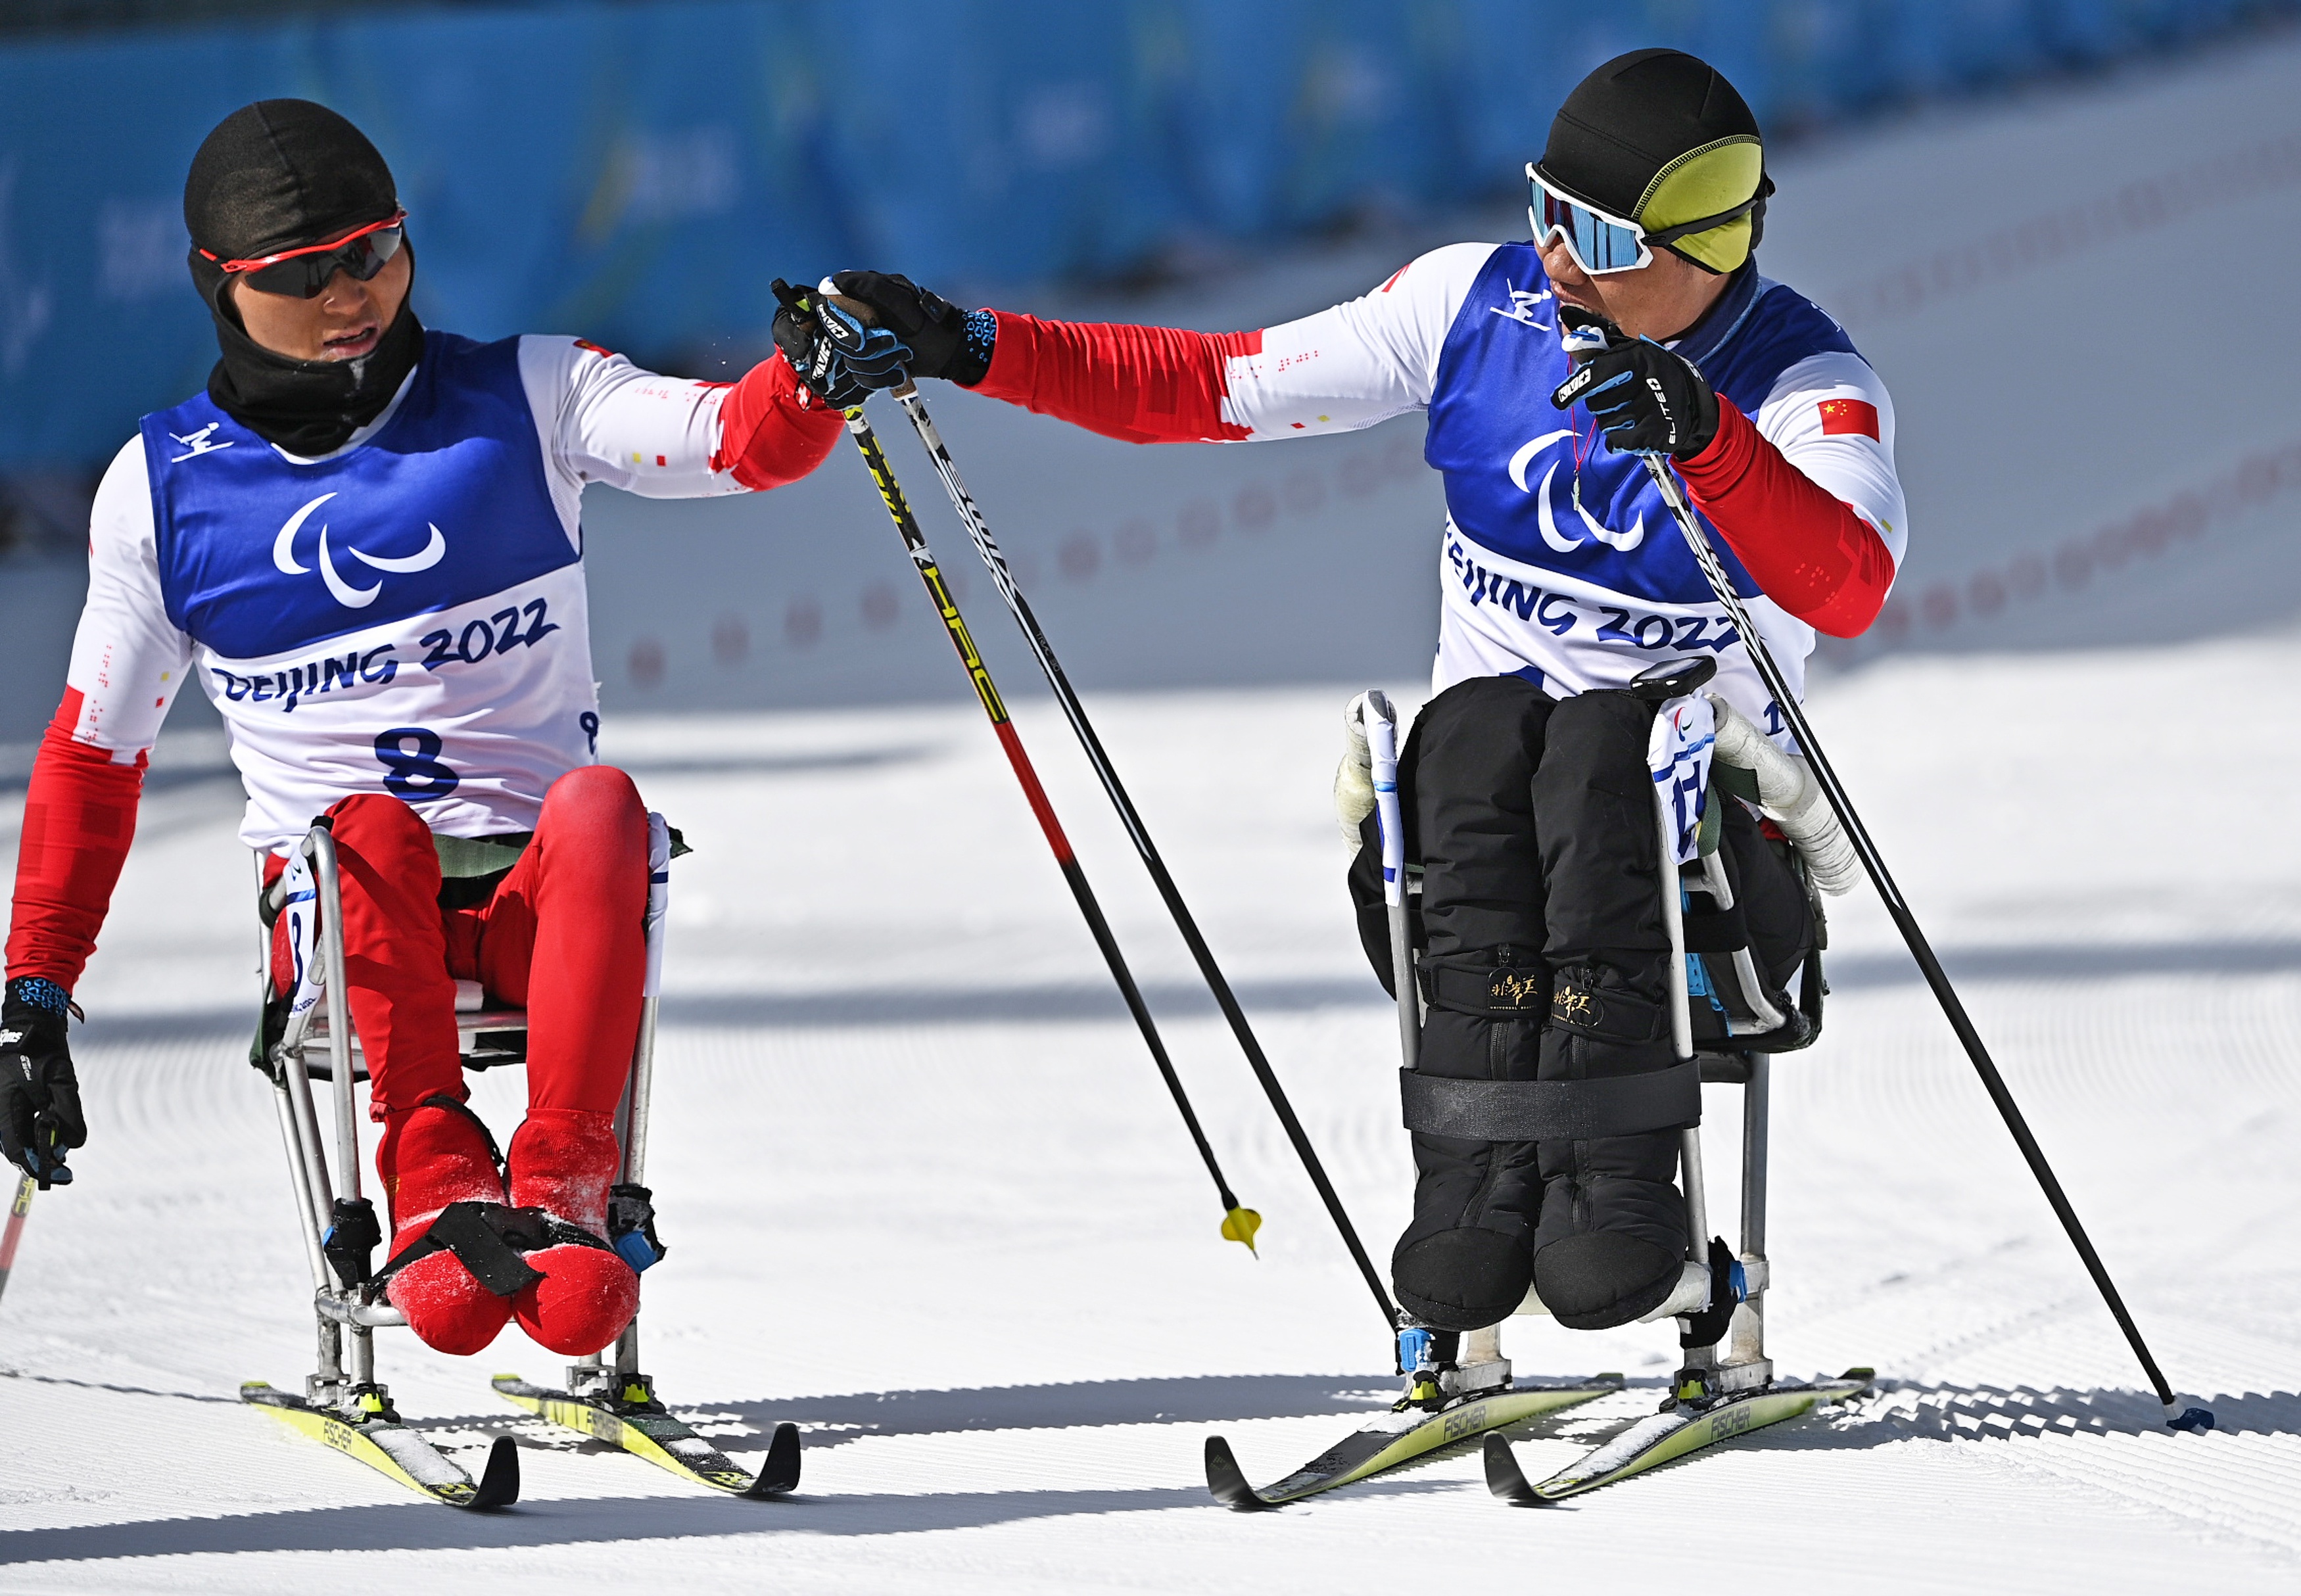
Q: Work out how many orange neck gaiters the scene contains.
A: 0